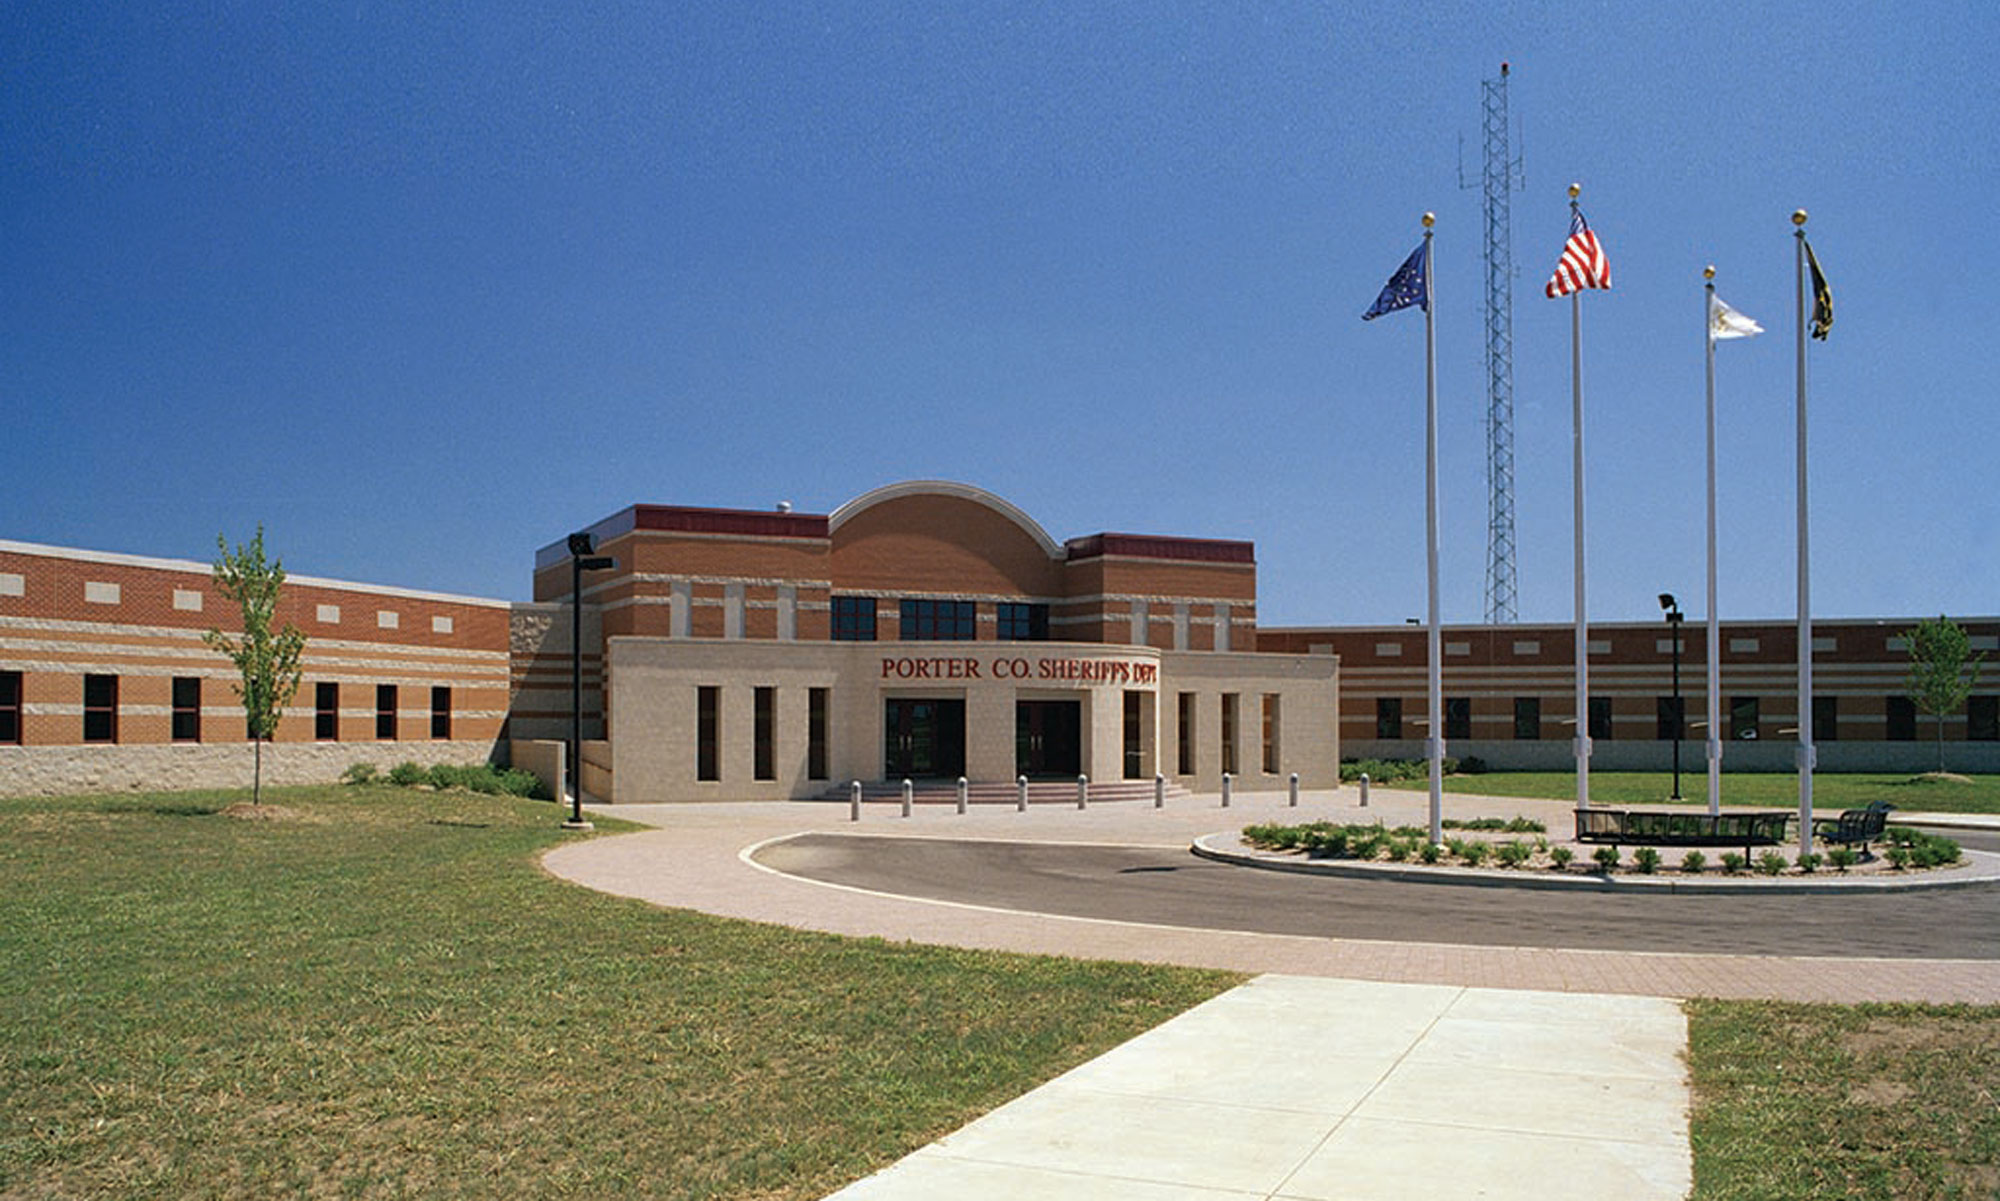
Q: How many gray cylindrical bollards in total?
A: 9